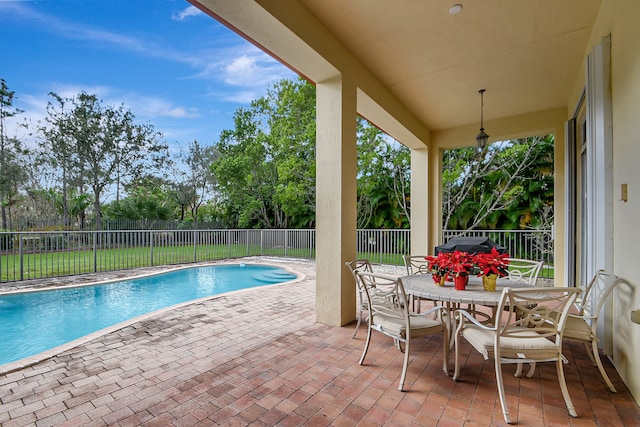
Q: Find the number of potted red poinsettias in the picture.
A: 3